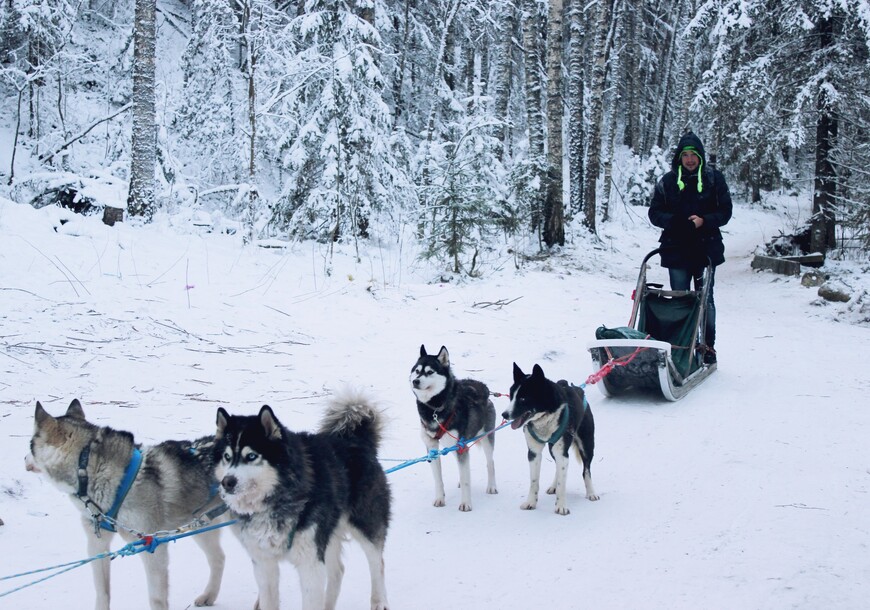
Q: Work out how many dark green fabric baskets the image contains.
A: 1